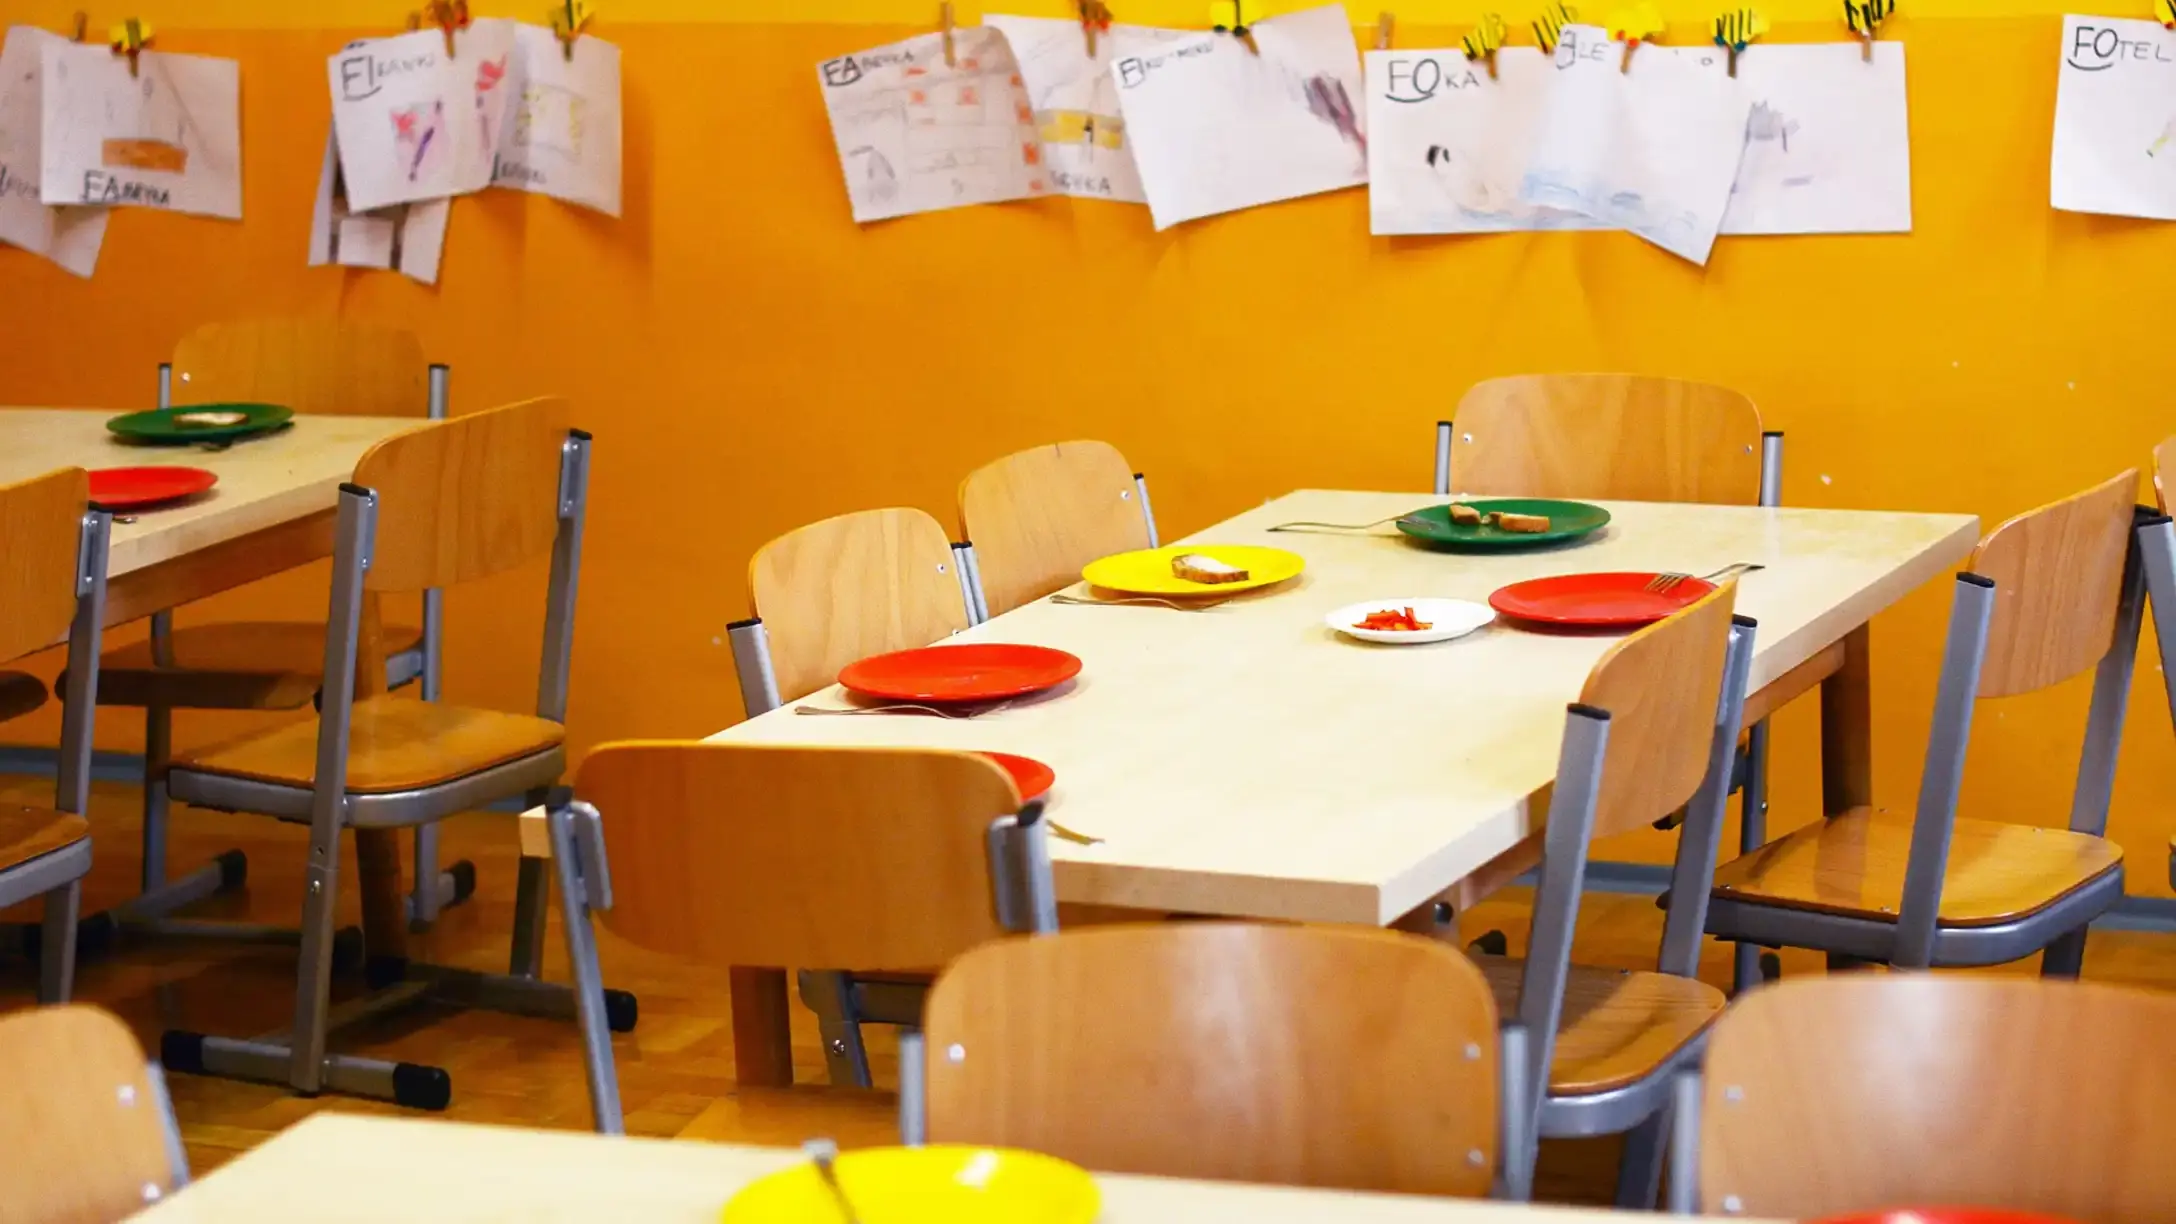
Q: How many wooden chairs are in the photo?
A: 13